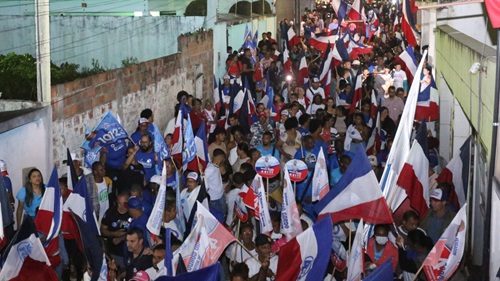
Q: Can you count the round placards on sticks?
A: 2